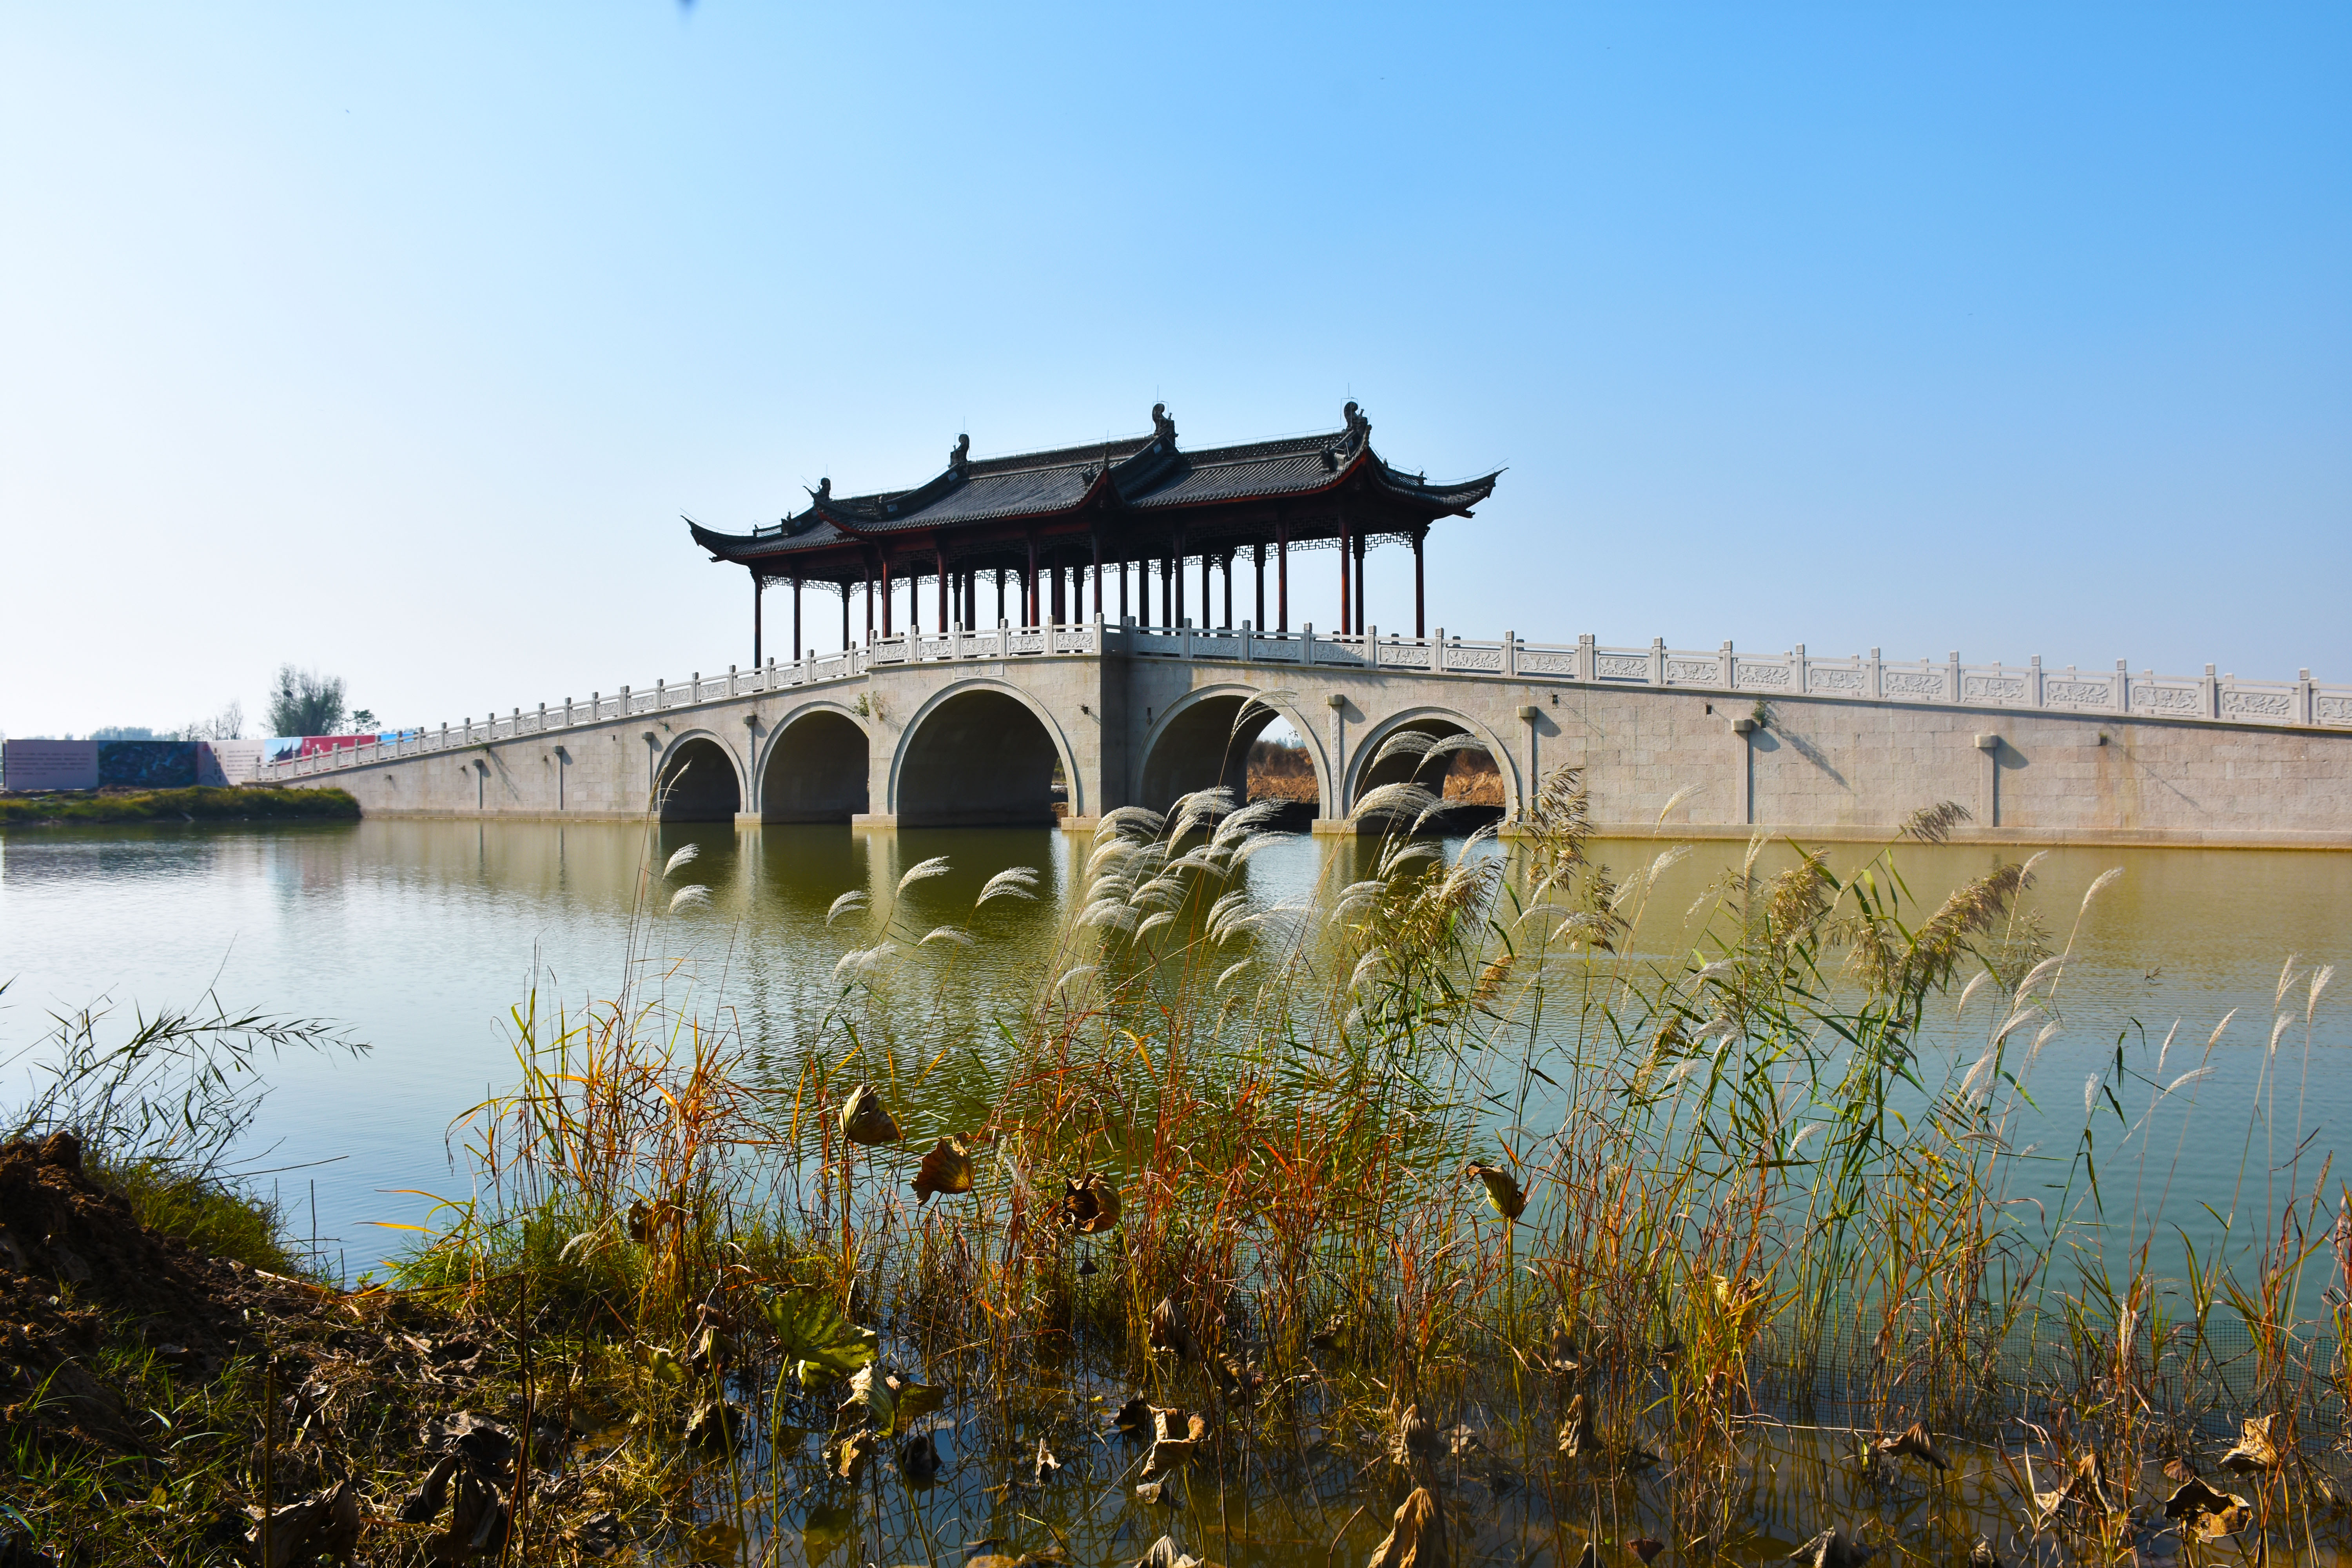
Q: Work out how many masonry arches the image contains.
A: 5